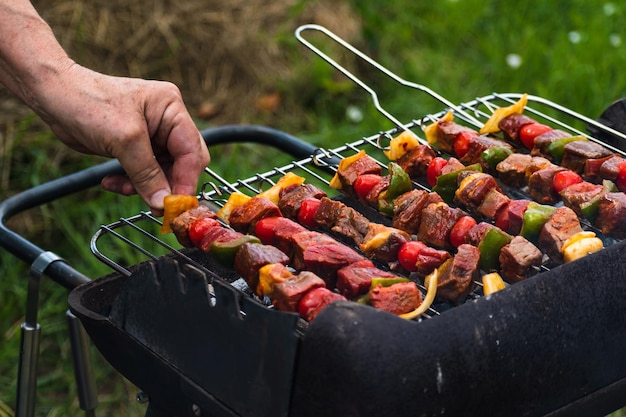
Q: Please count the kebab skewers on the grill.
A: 7